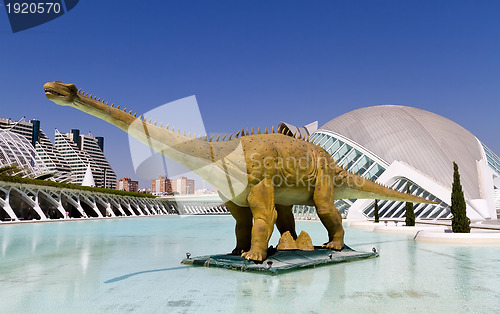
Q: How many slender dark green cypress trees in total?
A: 3